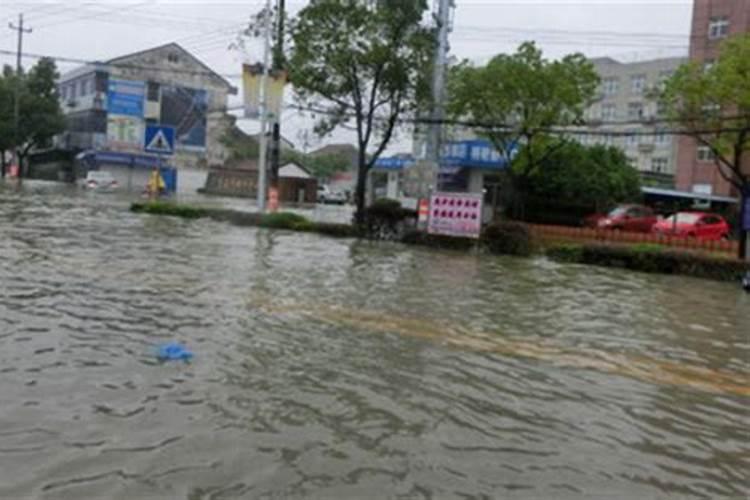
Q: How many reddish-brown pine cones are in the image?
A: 0